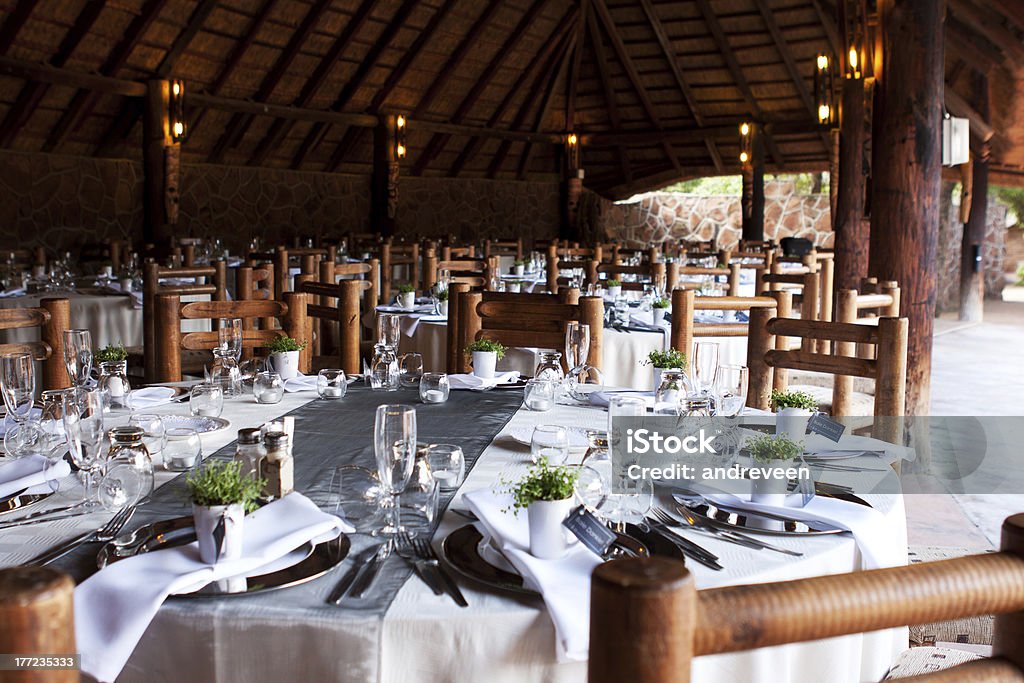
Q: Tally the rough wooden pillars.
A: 7